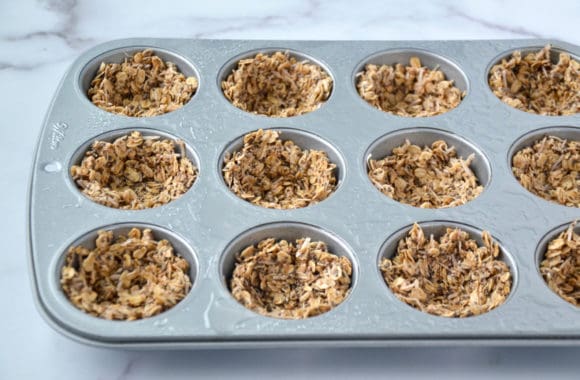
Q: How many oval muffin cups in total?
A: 12